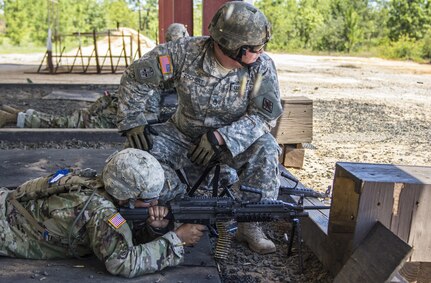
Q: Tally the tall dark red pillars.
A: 2